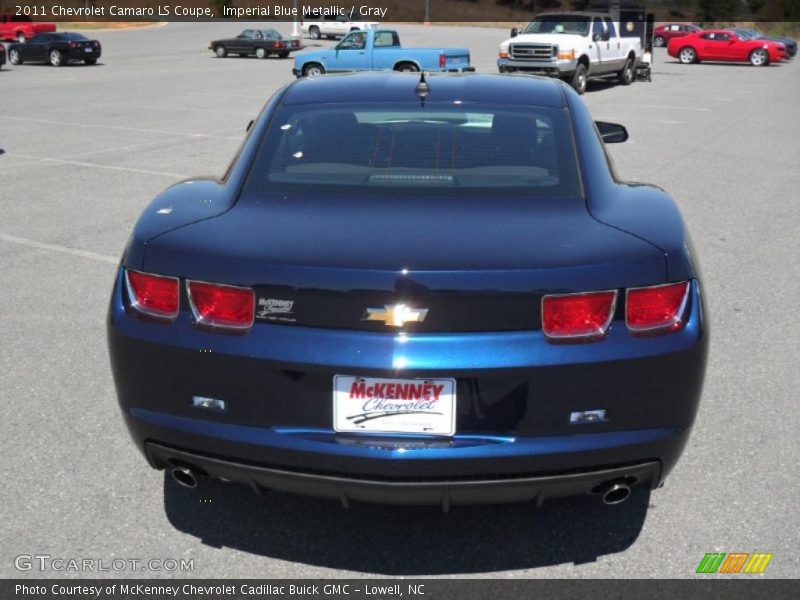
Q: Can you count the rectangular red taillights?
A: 4